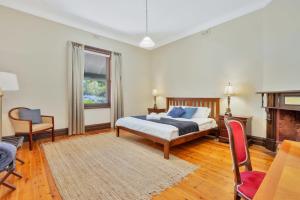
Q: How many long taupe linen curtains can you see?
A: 2